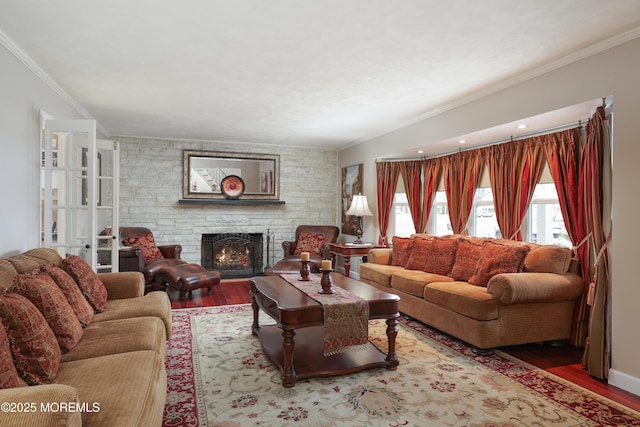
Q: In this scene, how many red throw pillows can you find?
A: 12